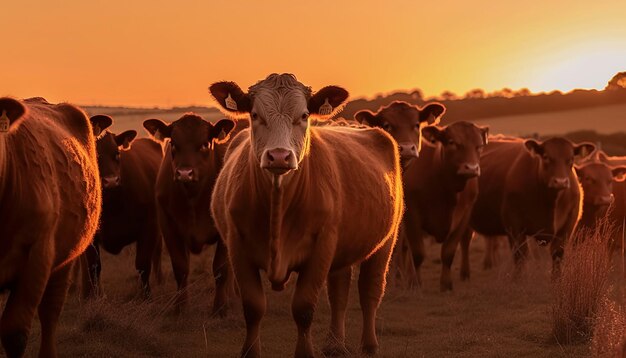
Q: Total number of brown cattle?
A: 8